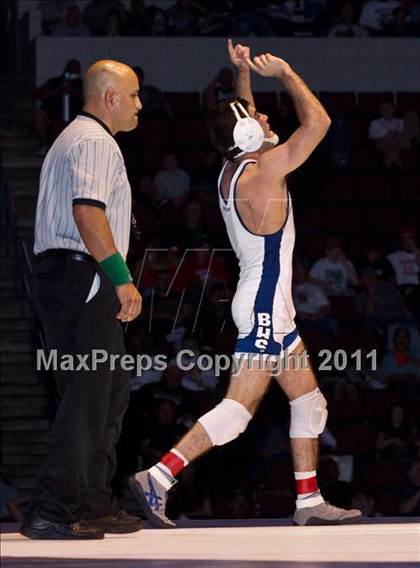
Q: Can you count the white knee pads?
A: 2